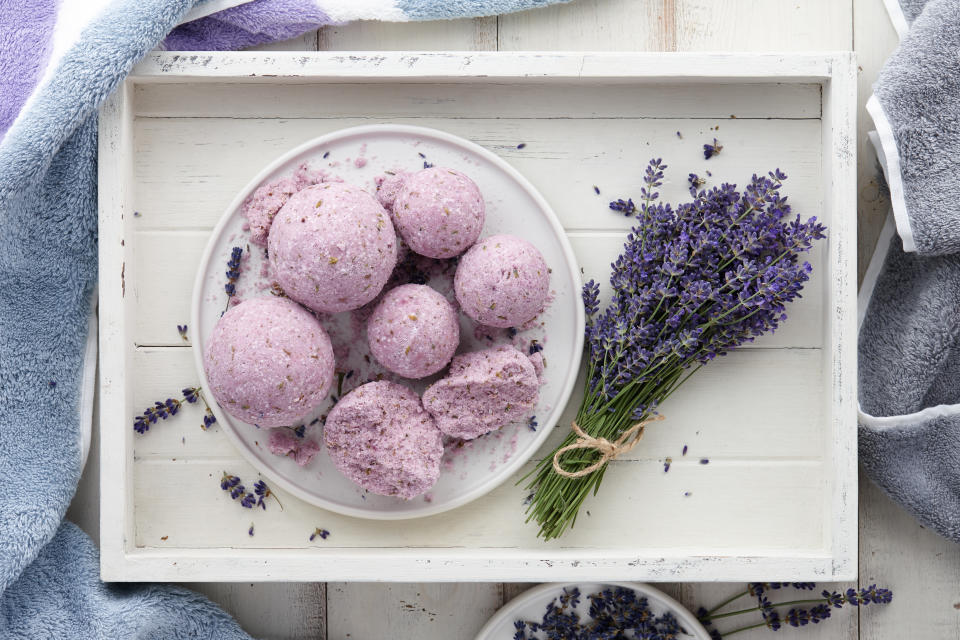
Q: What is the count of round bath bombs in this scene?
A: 5